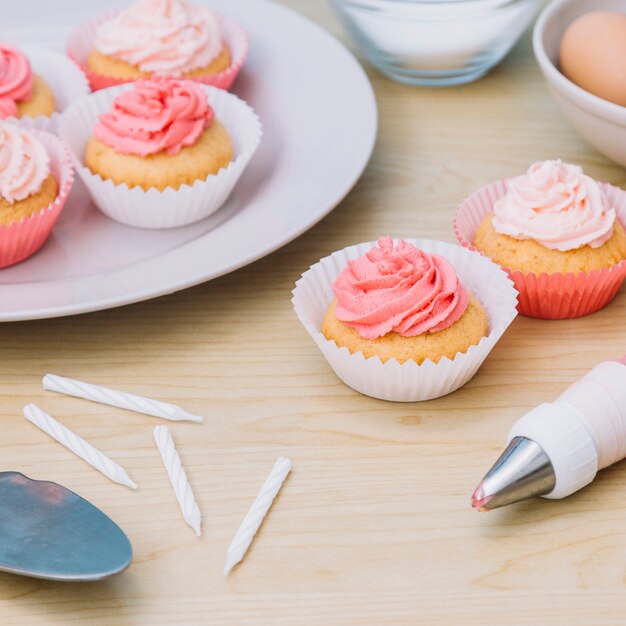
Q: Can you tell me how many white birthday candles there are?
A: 4